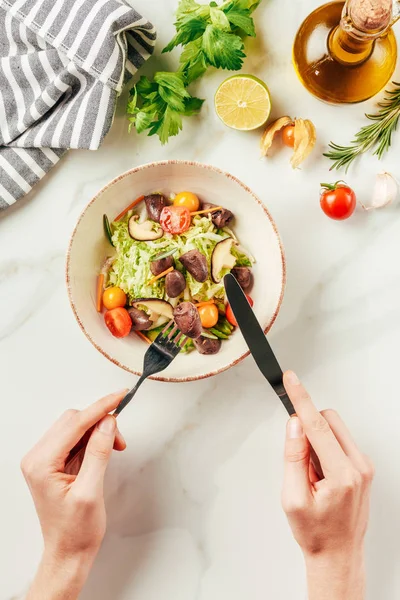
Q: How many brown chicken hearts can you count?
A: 9